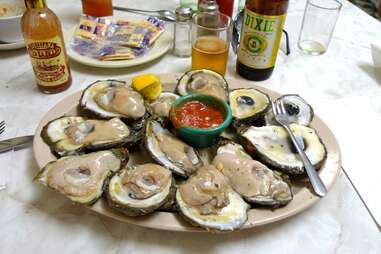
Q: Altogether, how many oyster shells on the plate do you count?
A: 12